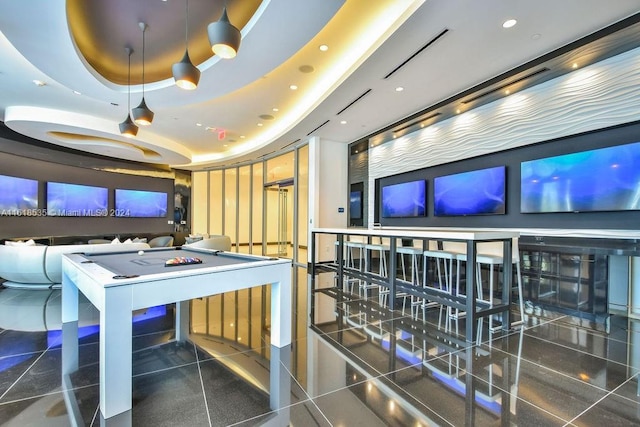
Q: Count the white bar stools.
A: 6